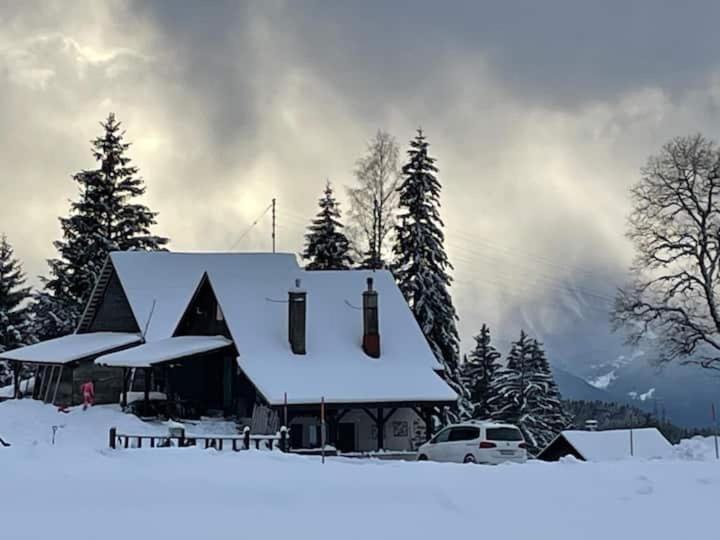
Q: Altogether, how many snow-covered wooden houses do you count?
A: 2